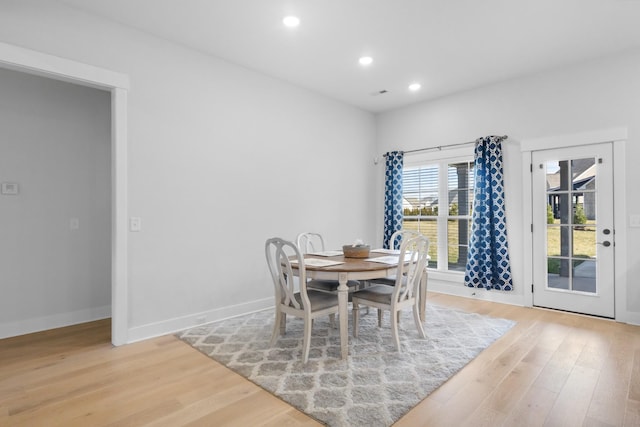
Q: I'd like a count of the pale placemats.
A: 4